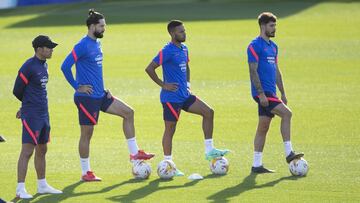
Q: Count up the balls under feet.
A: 3